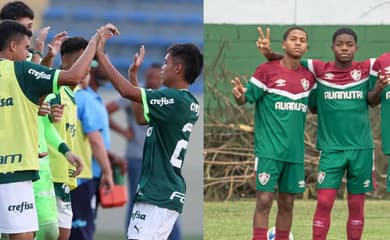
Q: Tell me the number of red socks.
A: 4